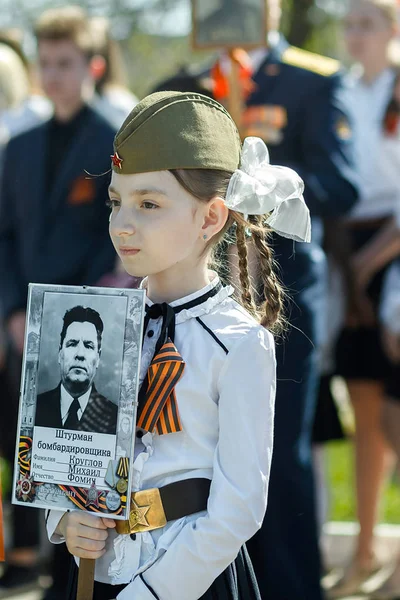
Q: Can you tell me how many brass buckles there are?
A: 1